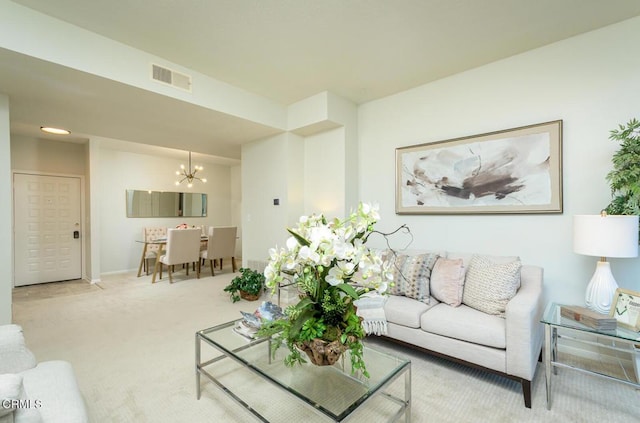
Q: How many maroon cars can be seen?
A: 0